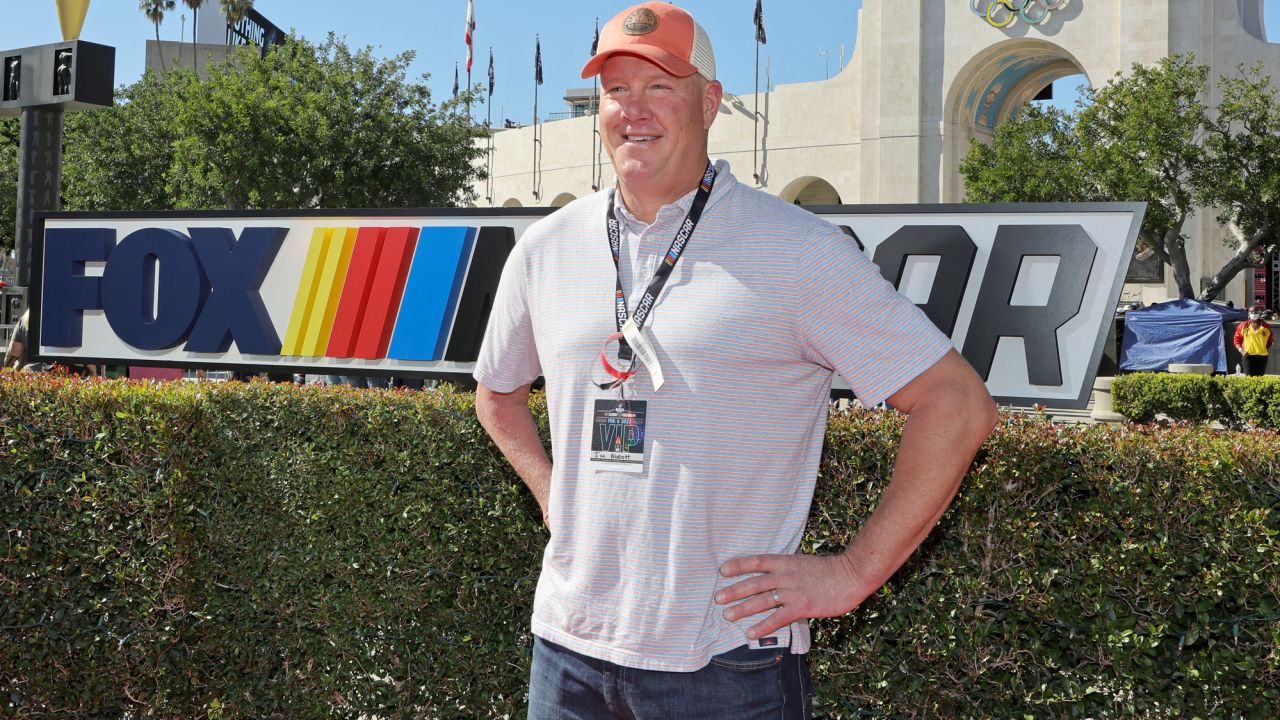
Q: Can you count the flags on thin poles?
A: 6